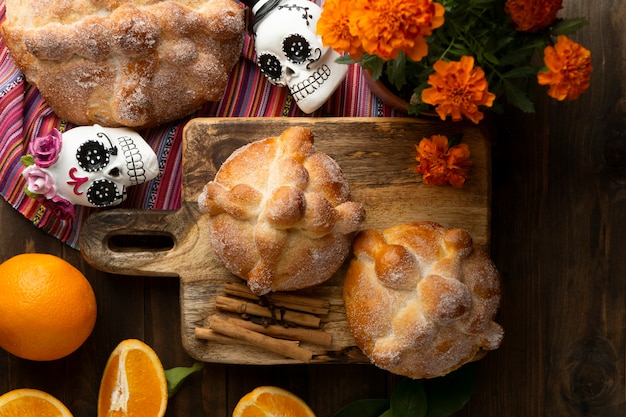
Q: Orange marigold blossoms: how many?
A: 6